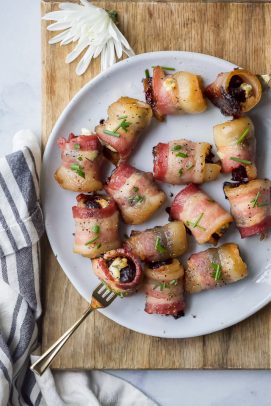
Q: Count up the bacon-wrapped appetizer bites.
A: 14